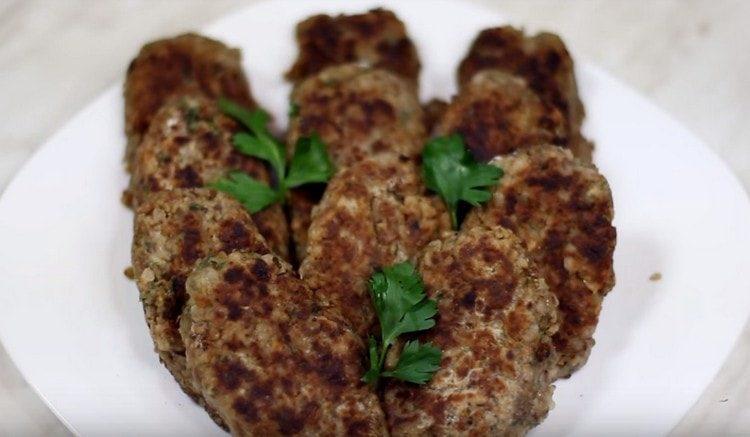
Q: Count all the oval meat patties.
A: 11